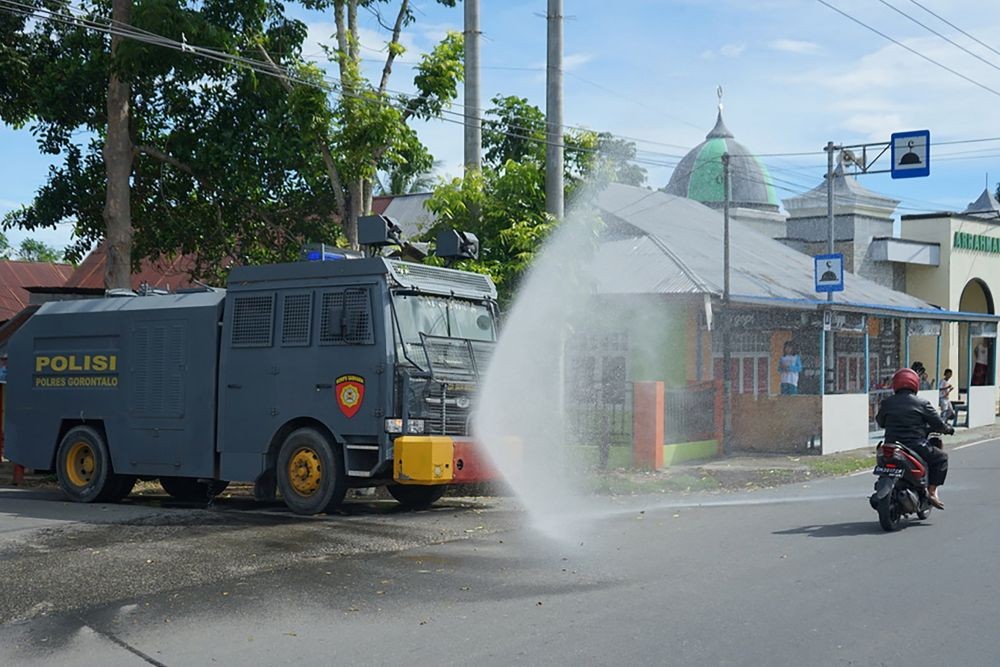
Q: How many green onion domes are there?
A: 1